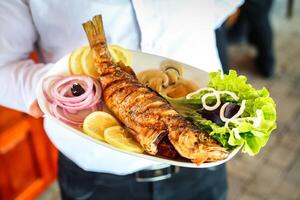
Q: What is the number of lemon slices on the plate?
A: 5